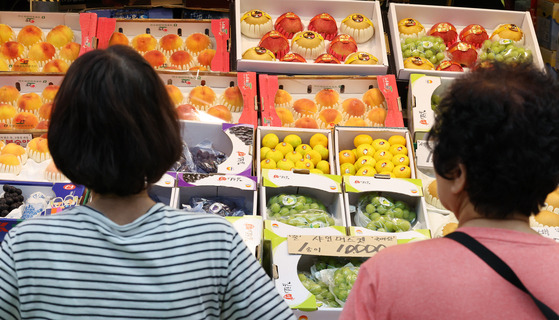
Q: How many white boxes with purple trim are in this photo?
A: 3